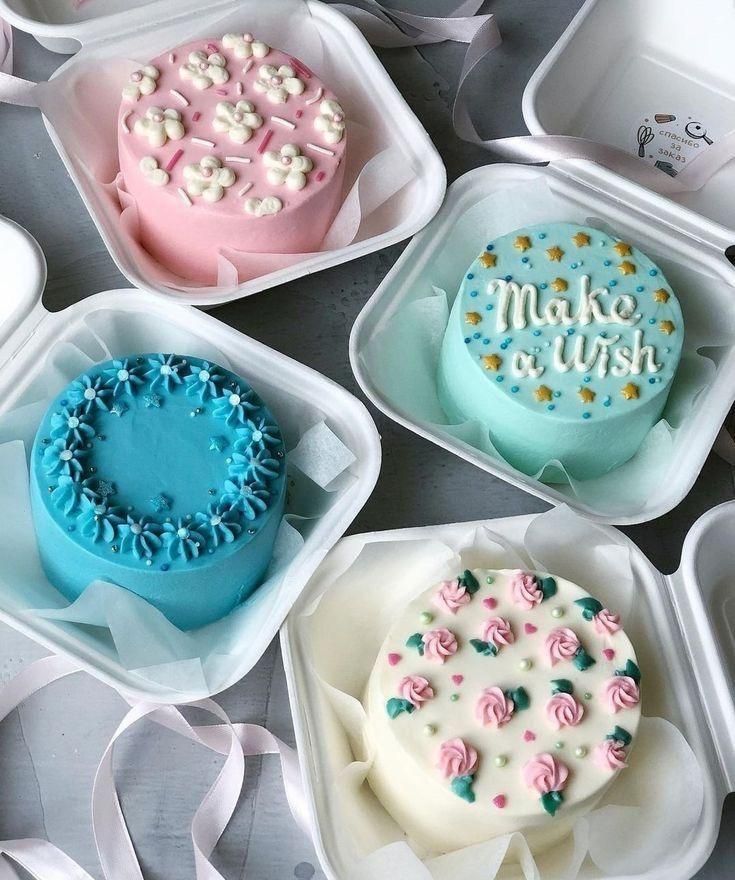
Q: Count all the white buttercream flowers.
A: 11